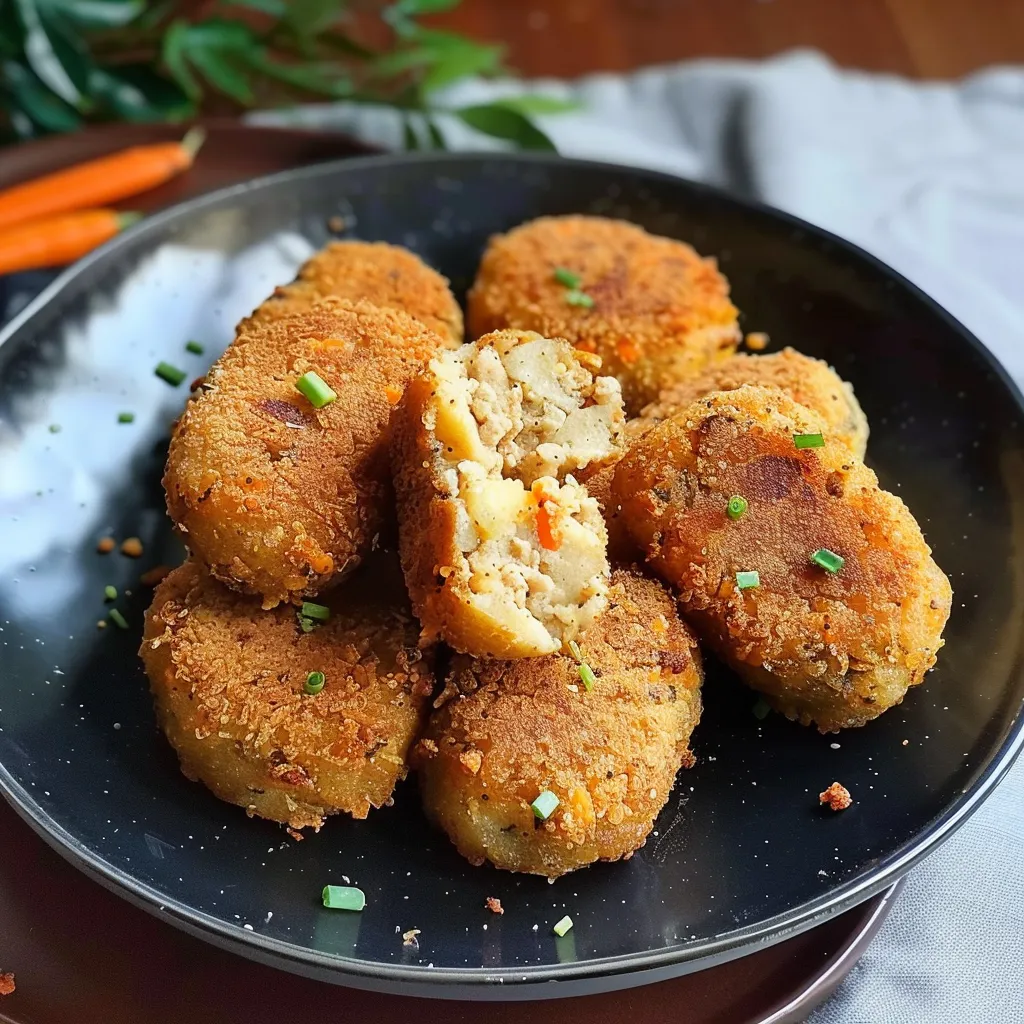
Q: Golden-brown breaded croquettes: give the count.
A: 8